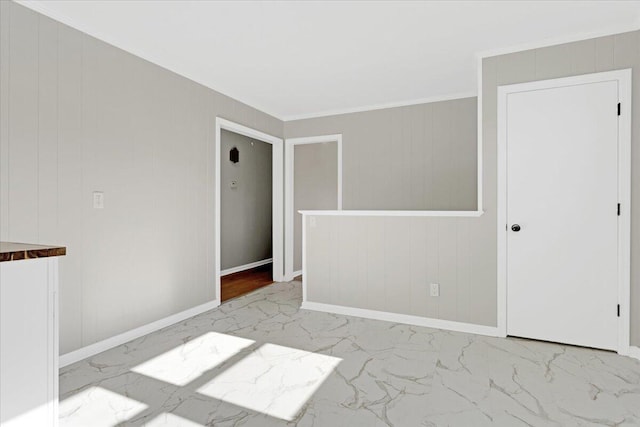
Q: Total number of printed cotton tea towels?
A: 0